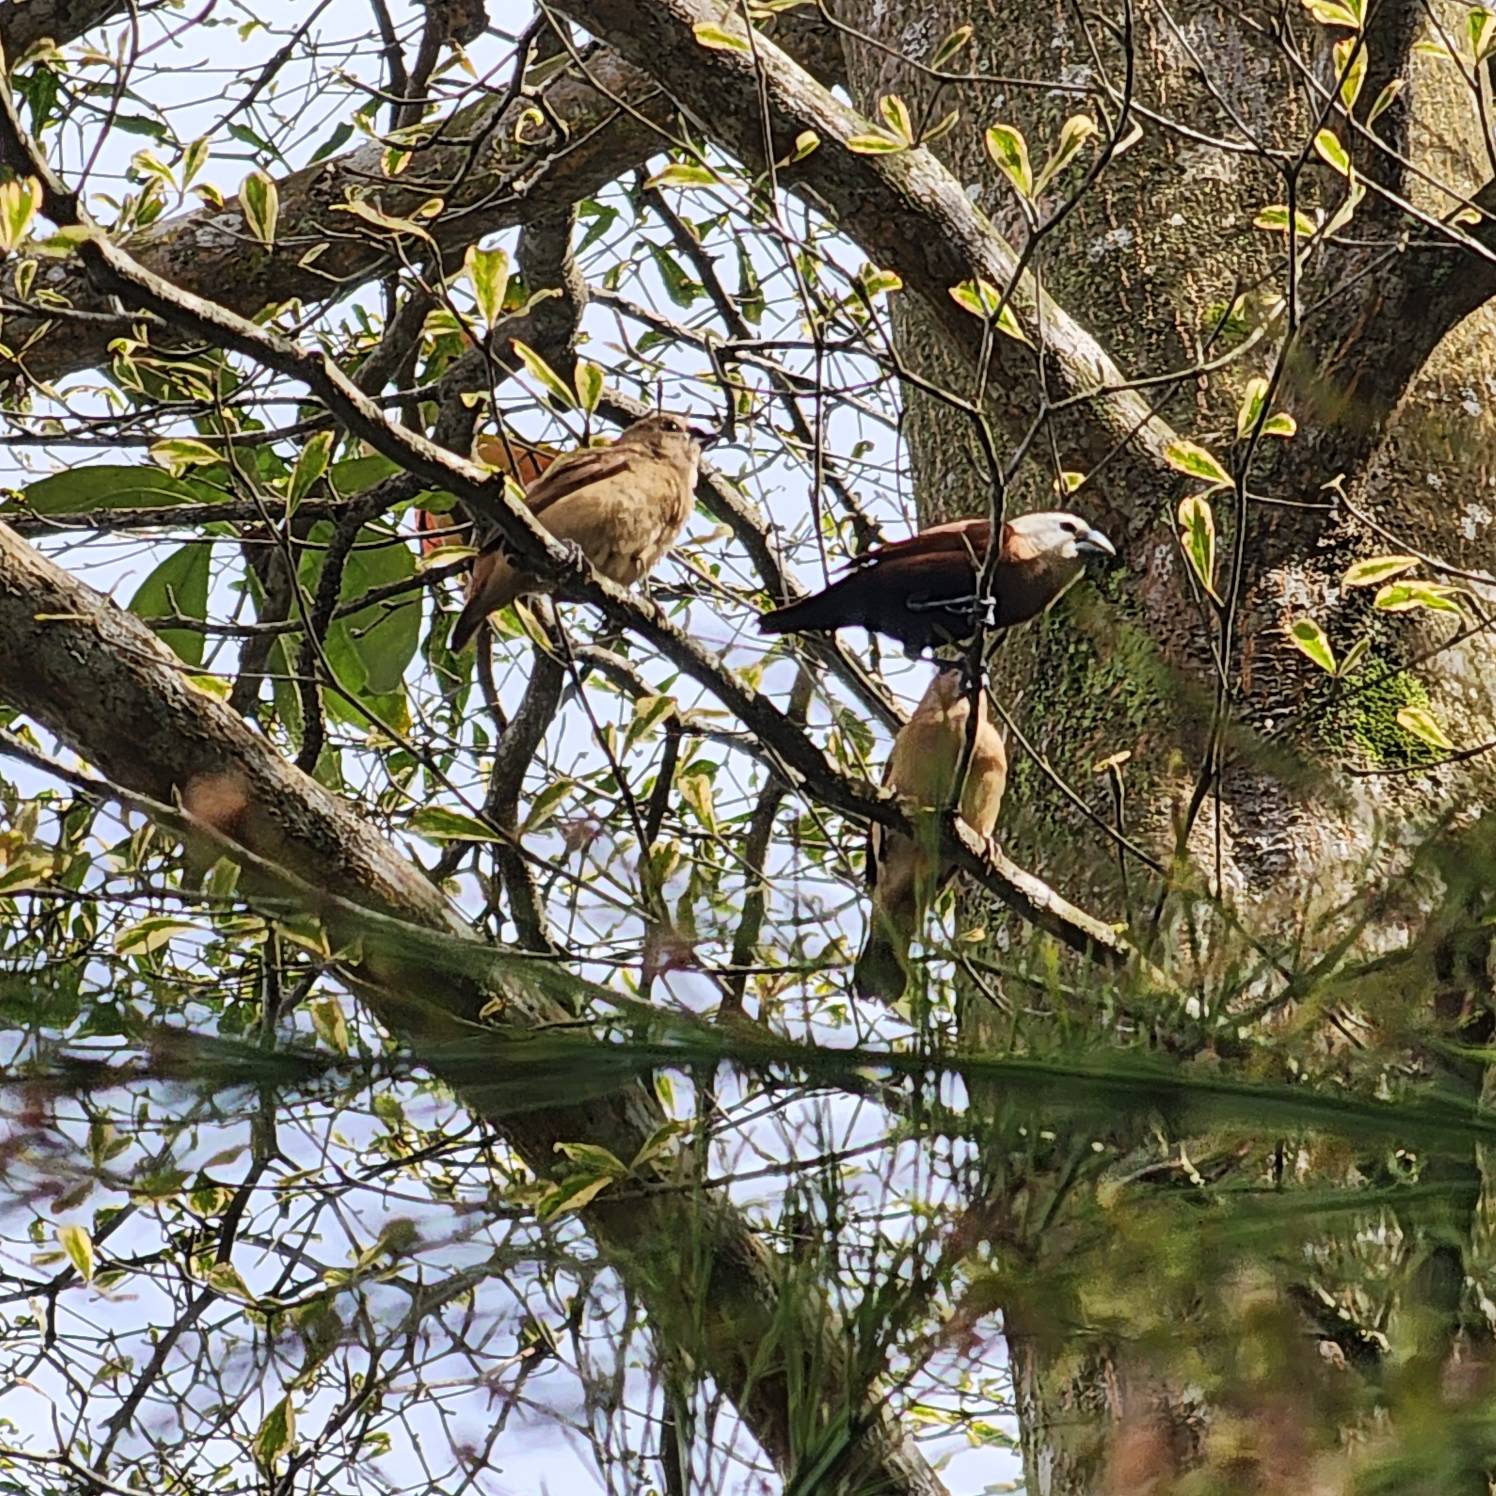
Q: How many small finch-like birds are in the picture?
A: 3